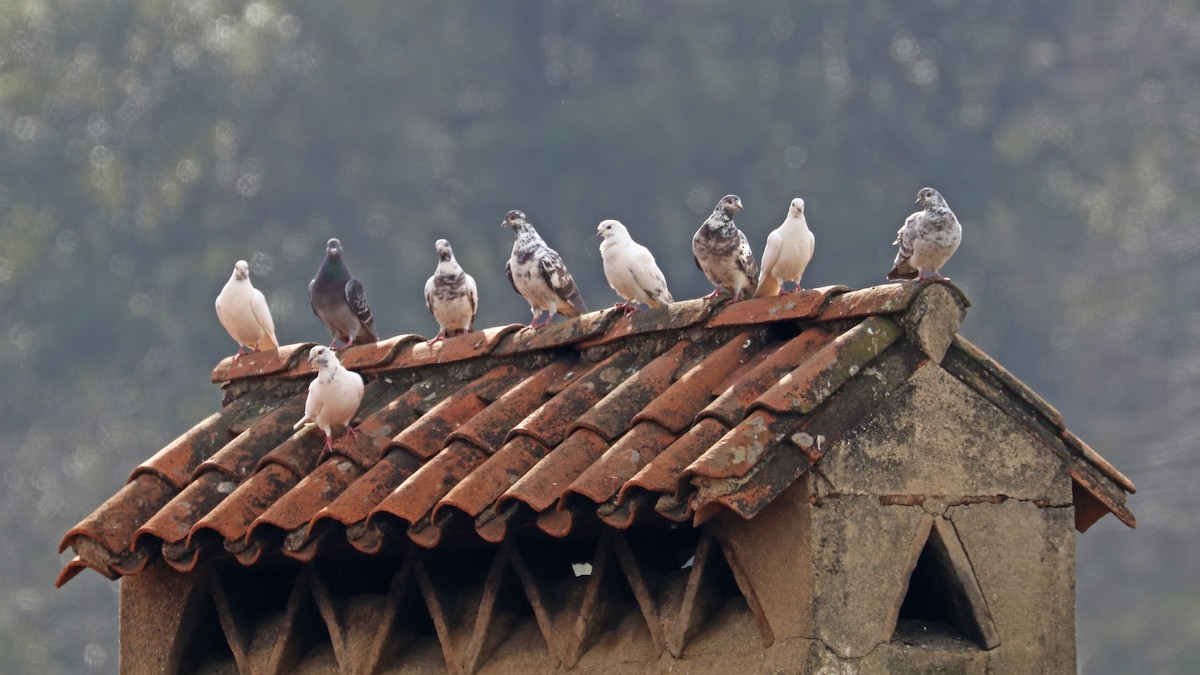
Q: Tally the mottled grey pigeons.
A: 4